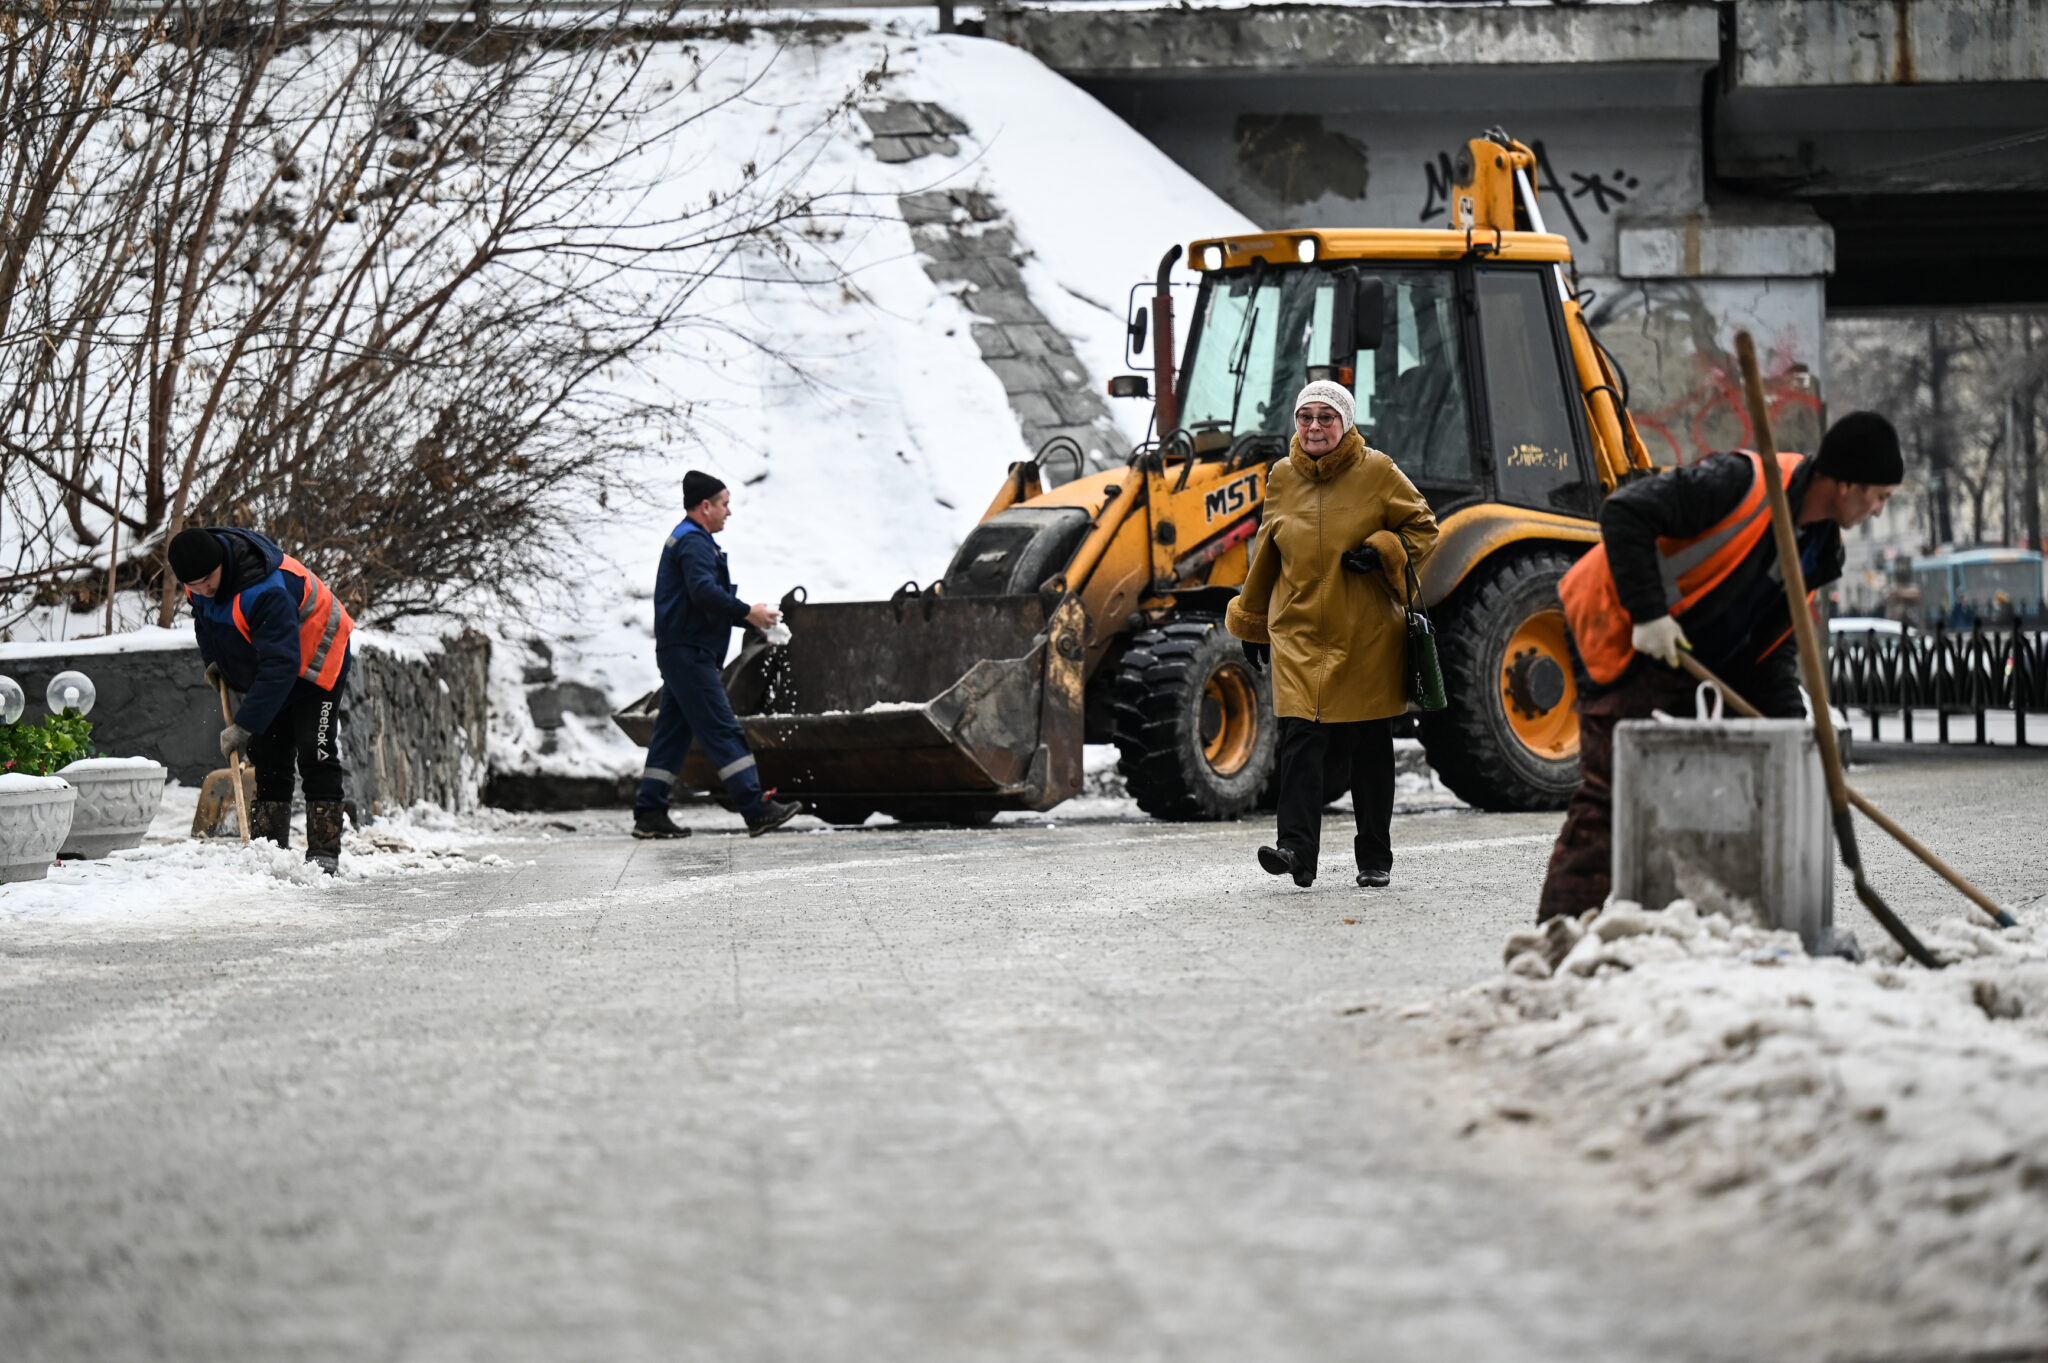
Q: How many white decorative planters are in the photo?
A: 2